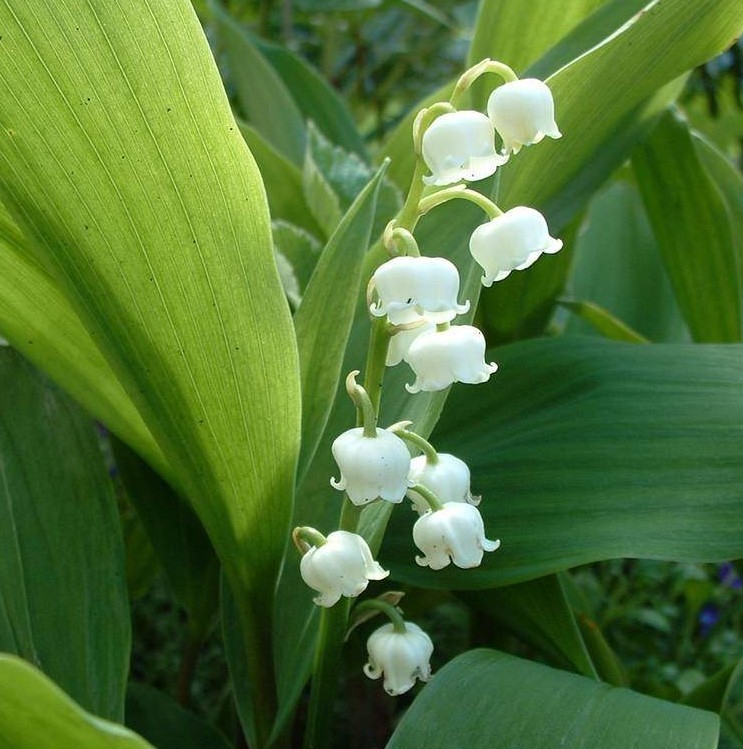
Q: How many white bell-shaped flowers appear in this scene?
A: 11